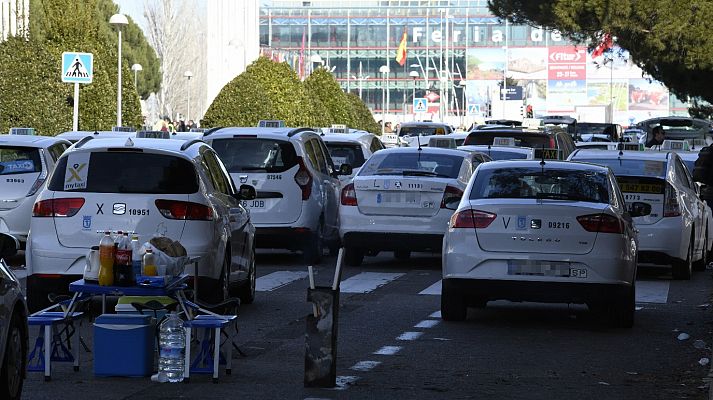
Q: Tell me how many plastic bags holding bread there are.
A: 1